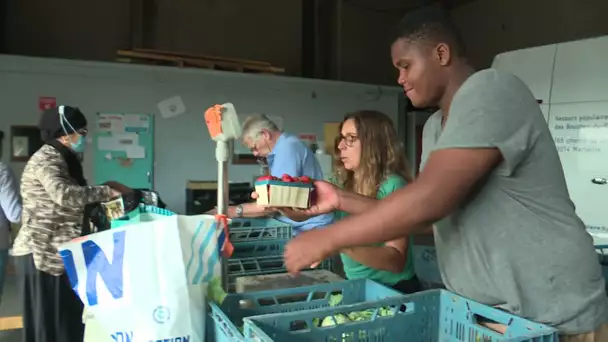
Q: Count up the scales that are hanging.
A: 0